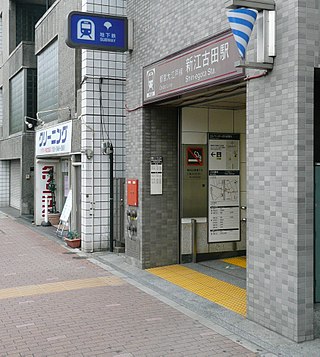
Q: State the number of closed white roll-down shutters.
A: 1